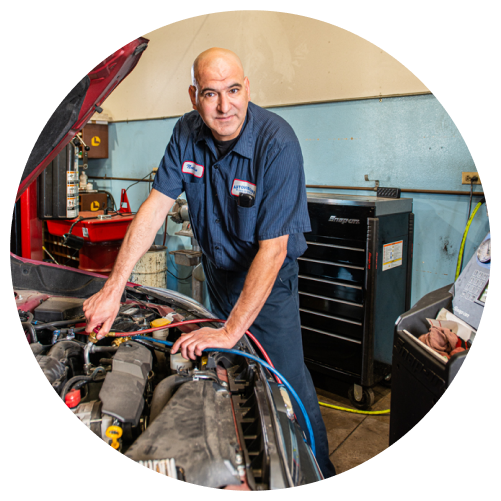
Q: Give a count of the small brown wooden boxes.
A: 2